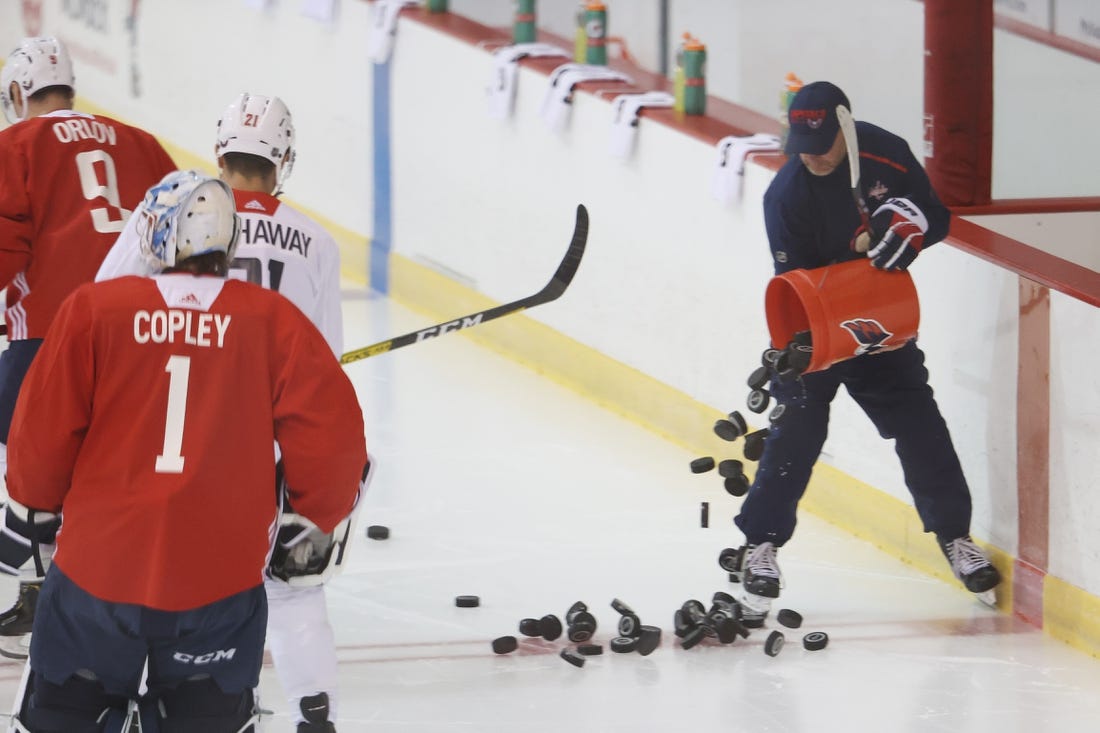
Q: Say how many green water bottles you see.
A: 5